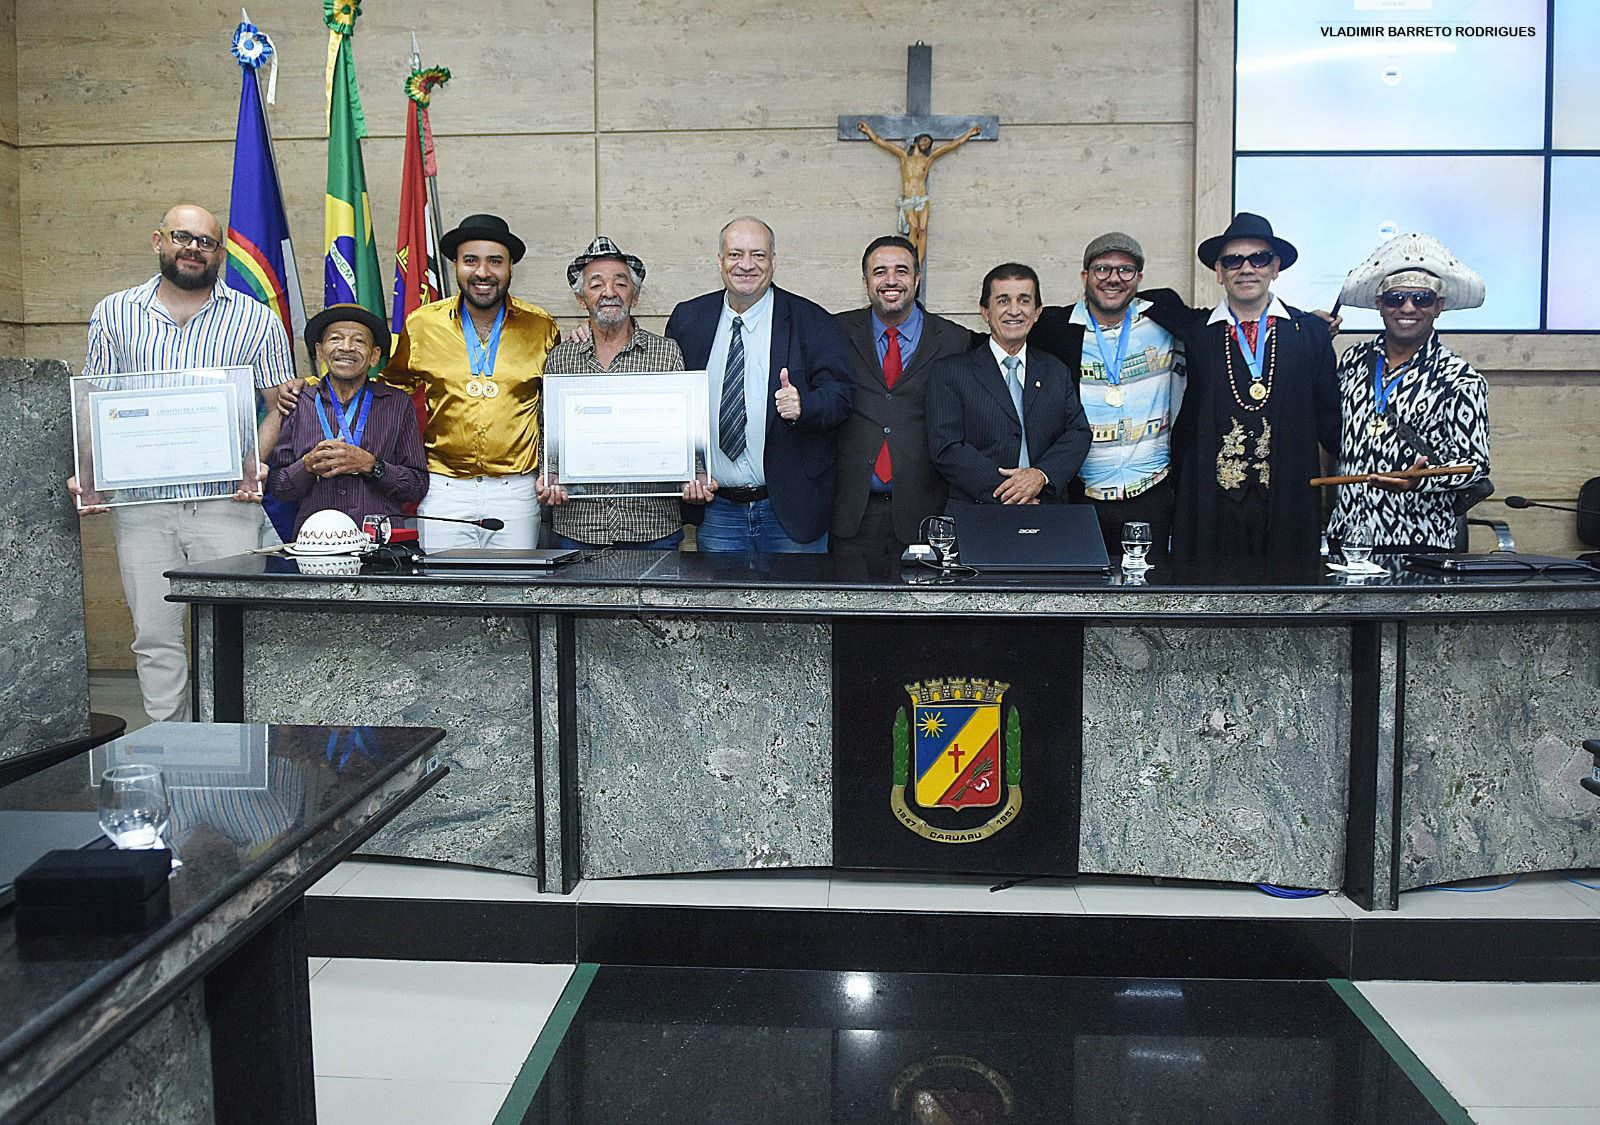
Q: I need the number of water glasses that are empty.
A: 1